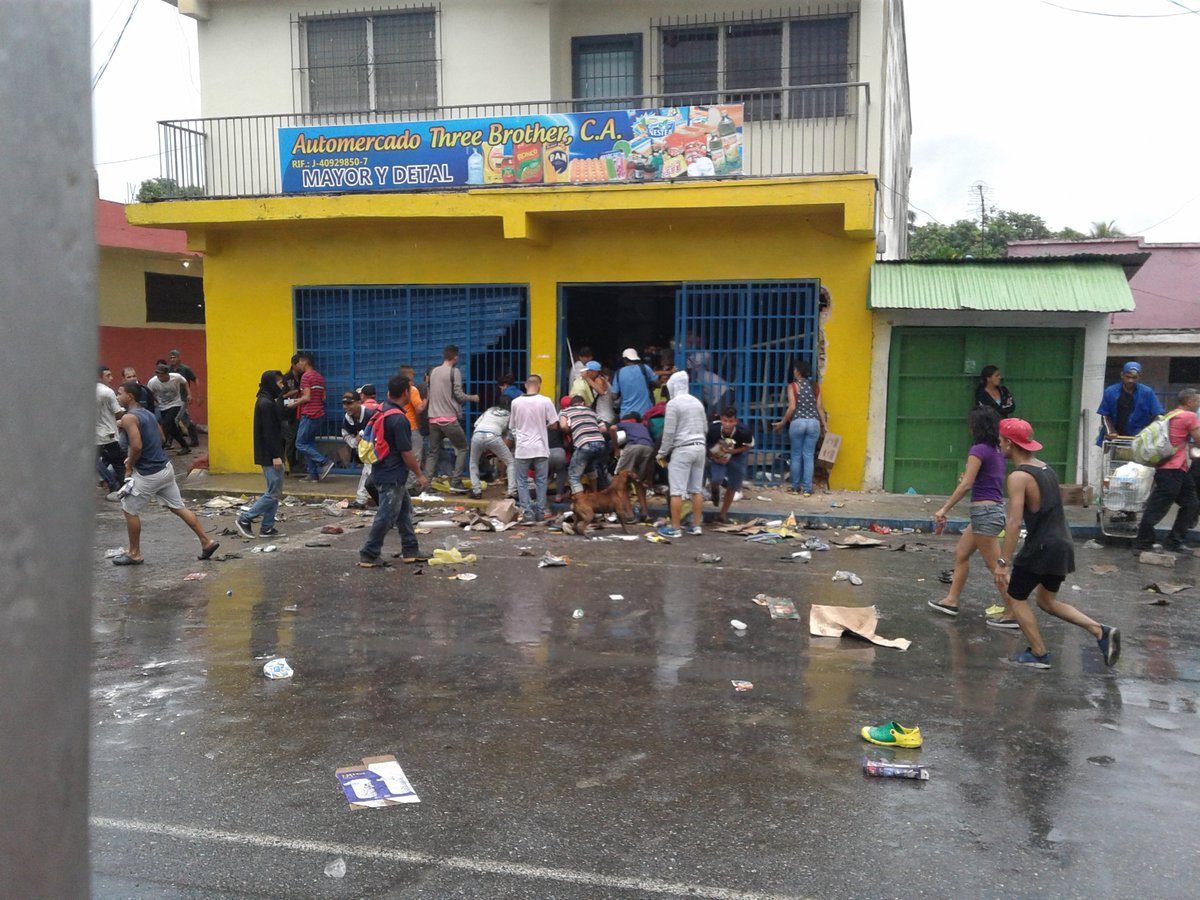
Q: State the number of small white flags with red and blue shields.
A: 0